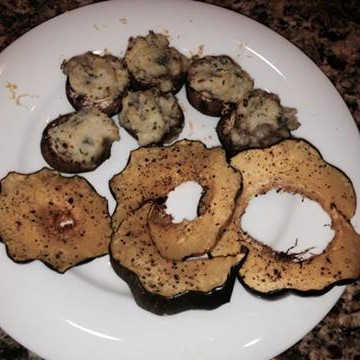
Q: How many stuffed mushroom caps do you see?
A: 6